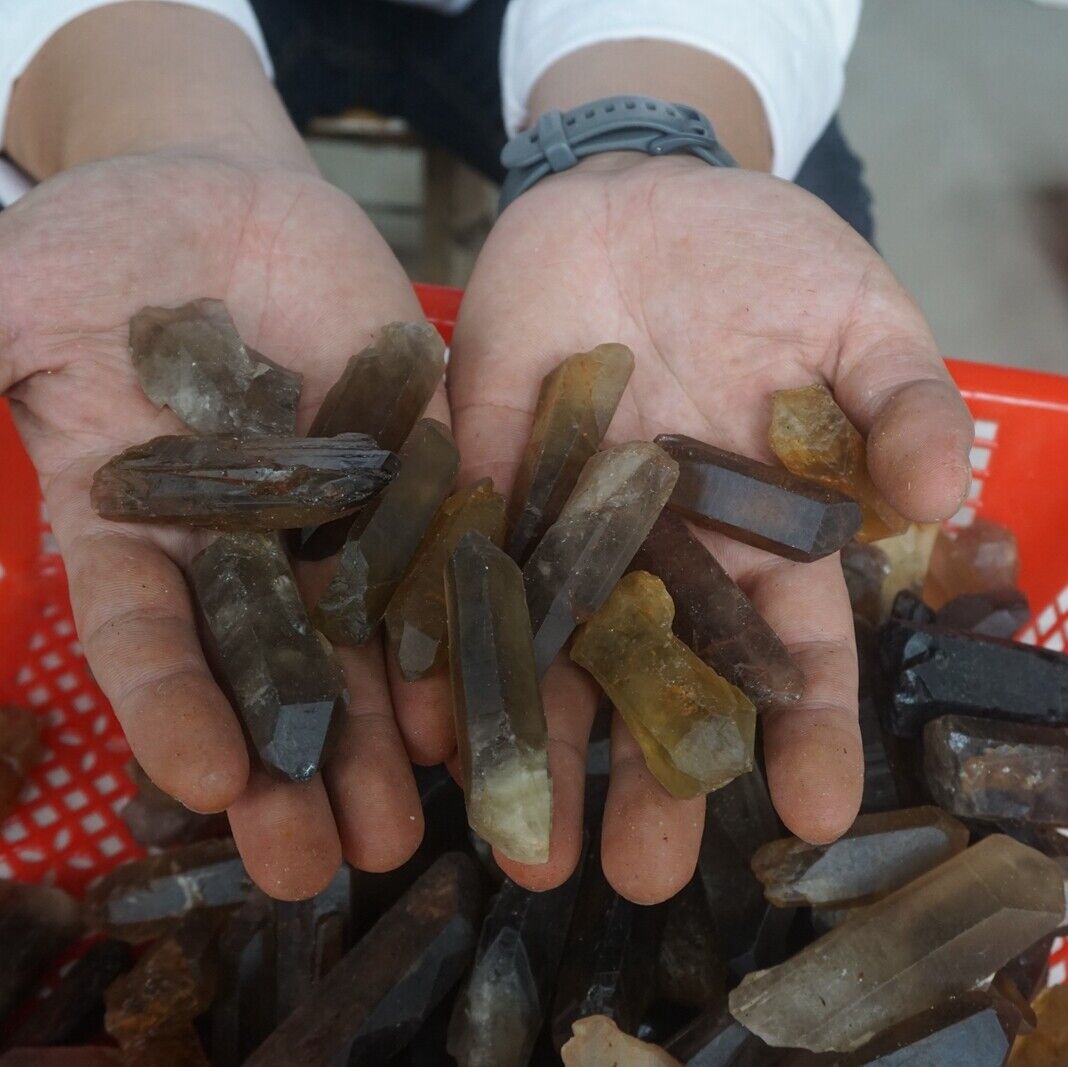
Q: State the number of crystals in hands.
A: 13